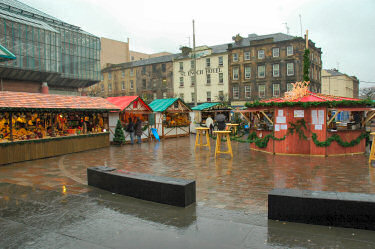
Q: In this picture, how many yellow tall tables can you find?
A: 4